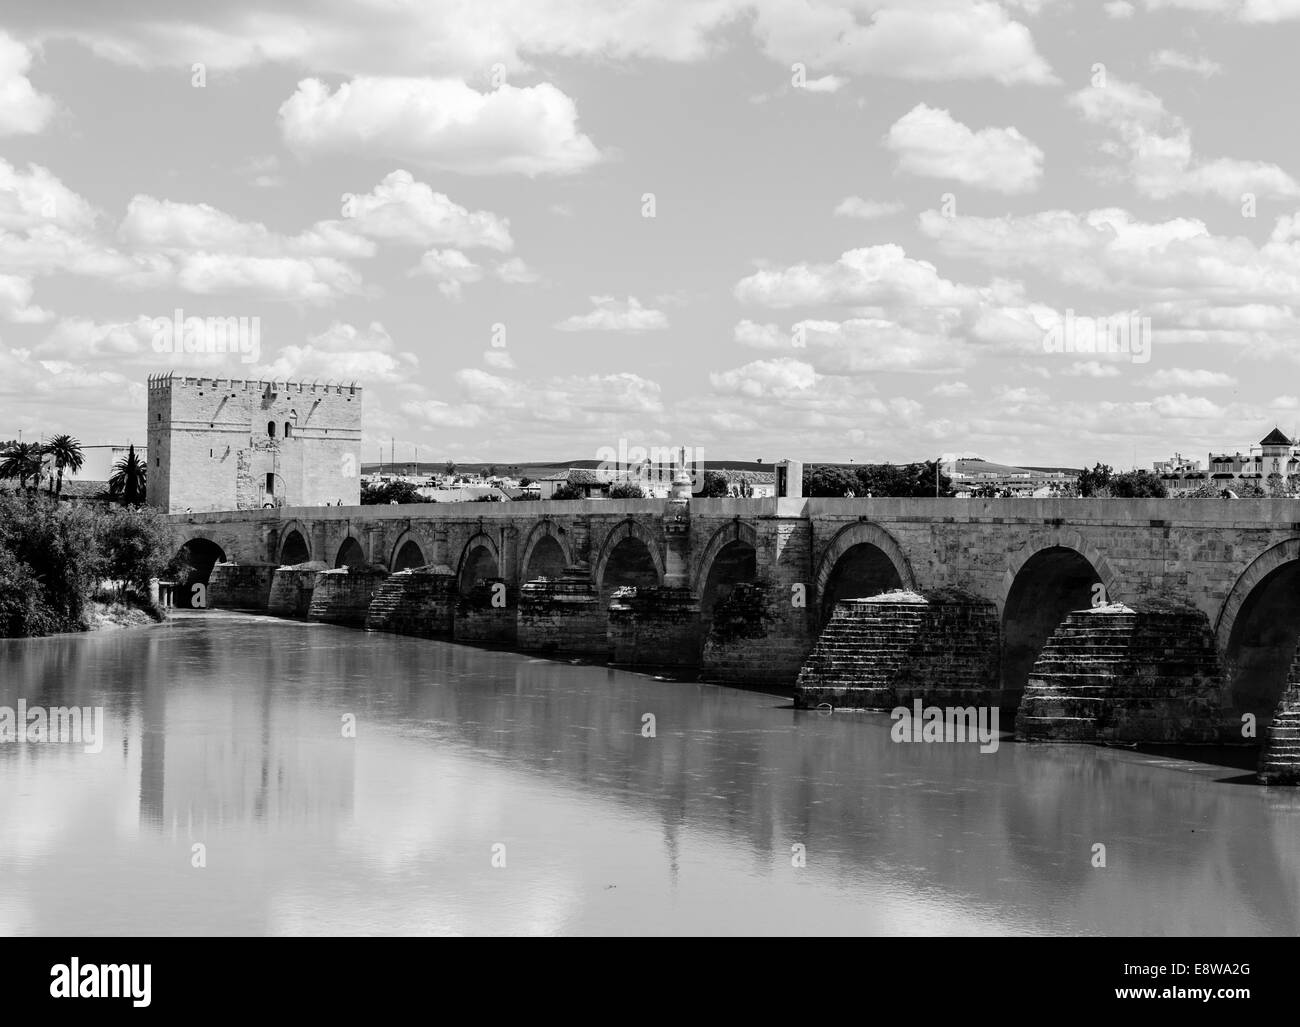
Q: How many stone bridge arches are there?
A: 11